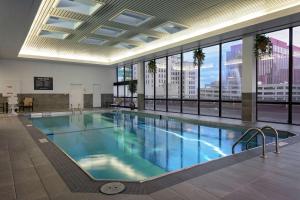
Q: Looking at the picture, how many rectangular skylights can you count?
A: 9